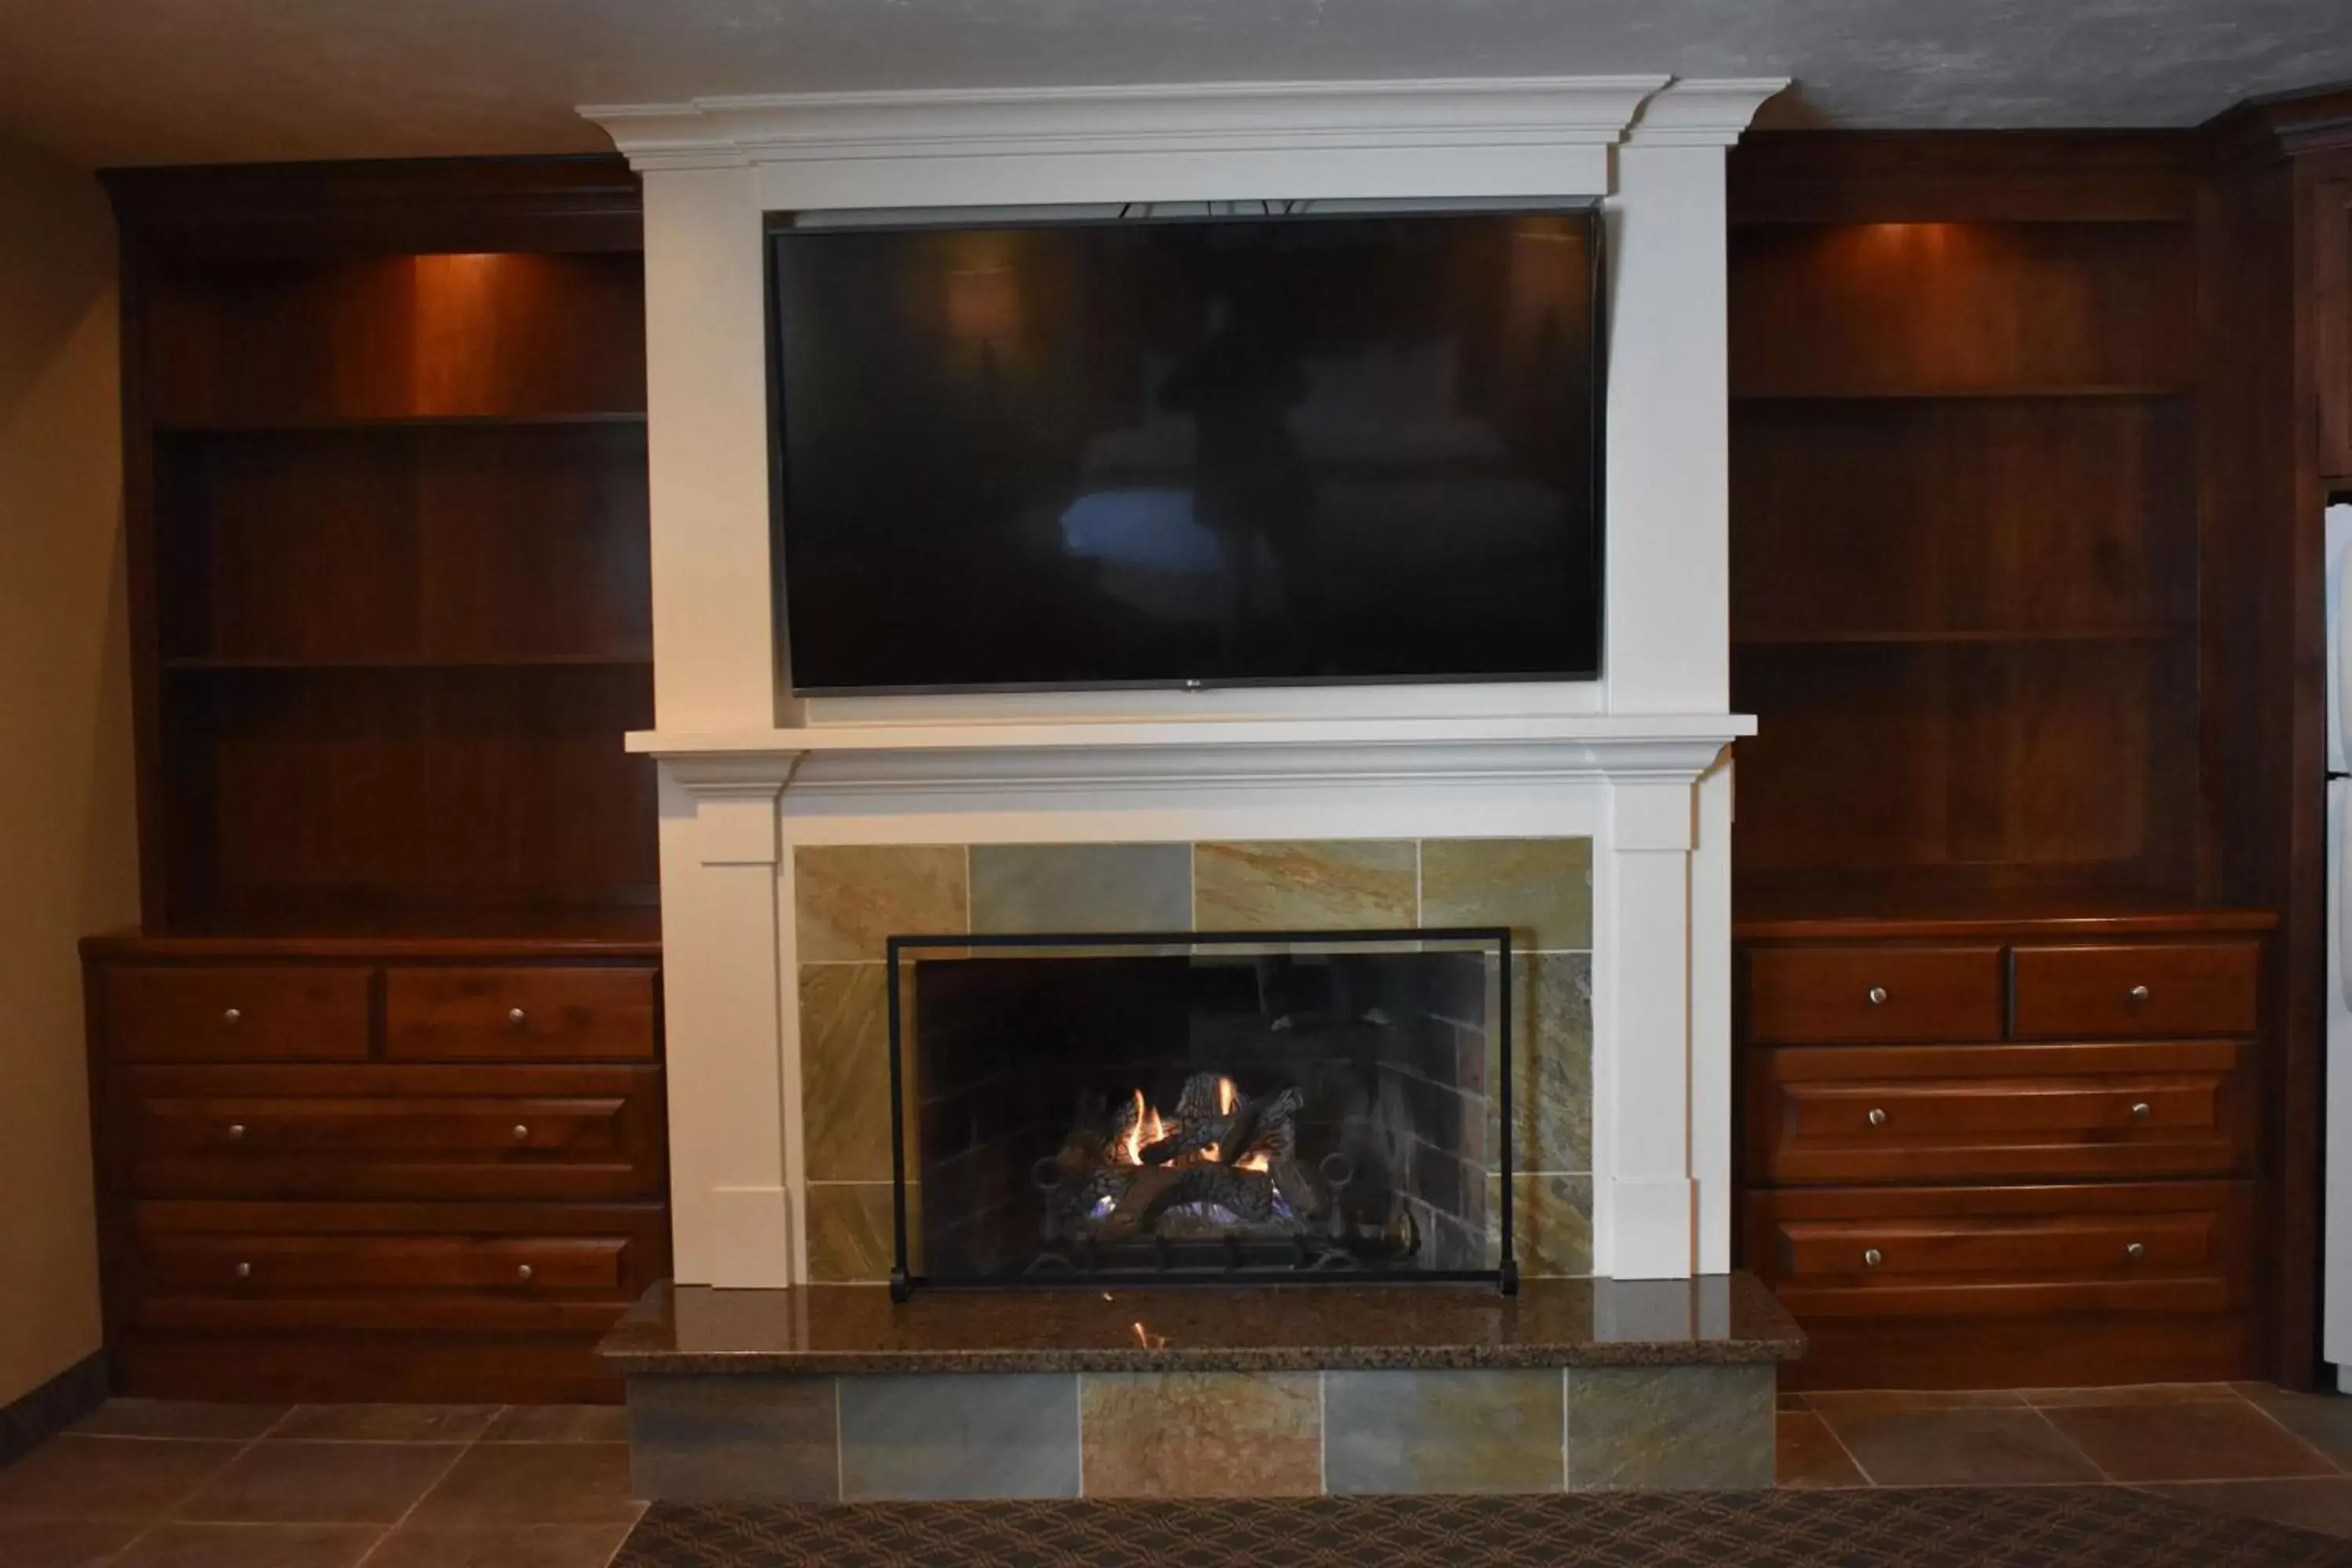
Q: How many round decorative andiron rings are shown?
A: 2